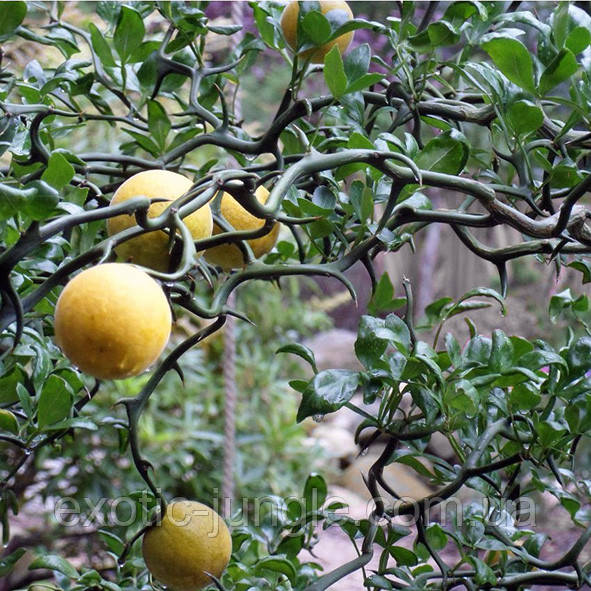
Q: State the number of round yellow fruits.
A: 5